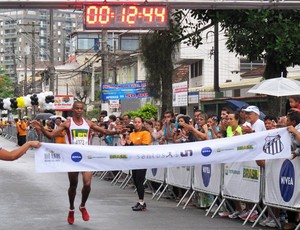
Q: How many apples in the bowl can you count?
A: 0